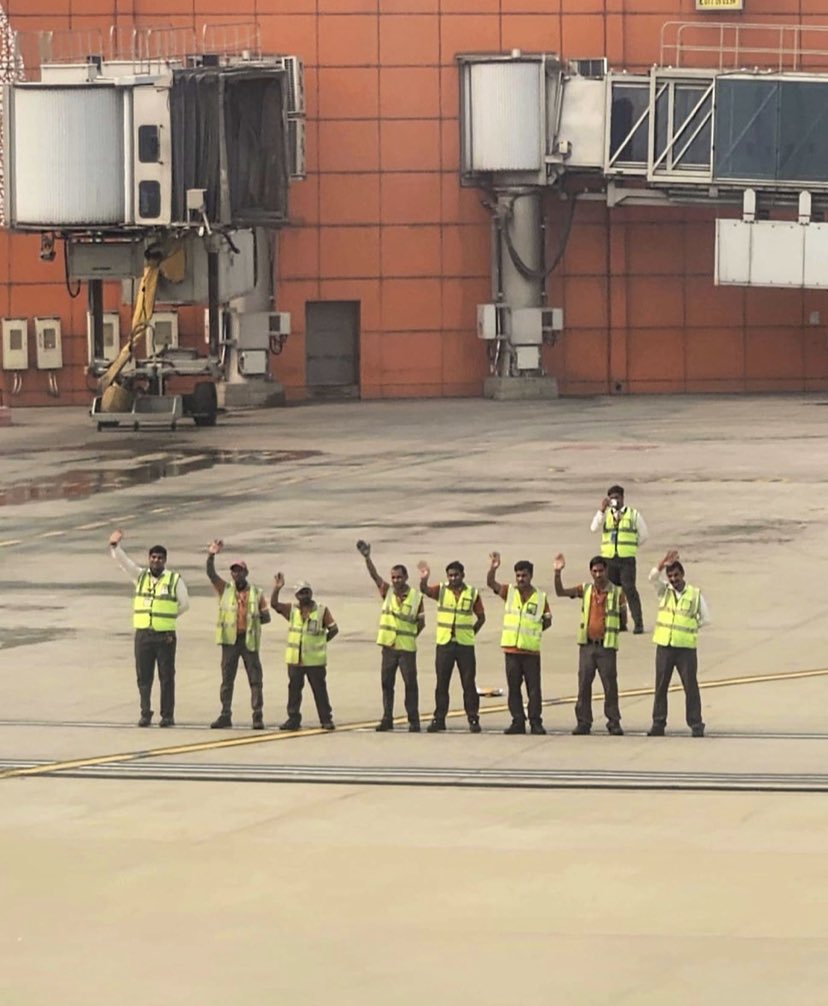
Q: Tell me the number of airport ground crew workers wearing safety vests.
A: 9